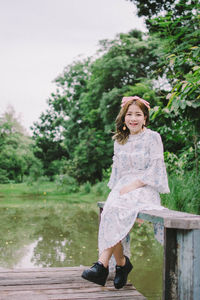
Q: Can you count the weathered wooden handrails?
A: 1